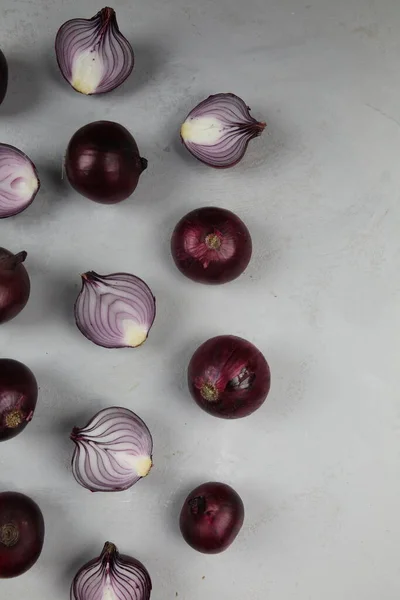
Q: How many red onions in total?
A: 14